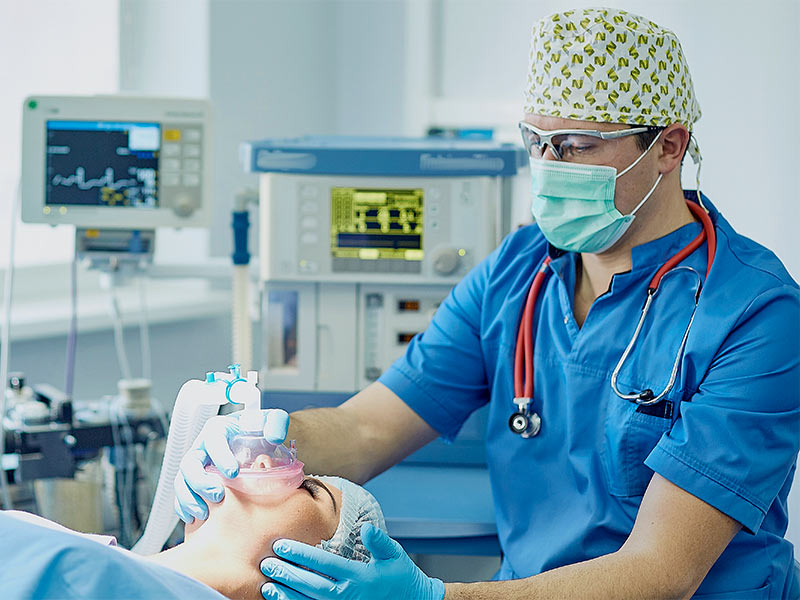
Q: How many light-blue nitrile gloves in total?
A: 2